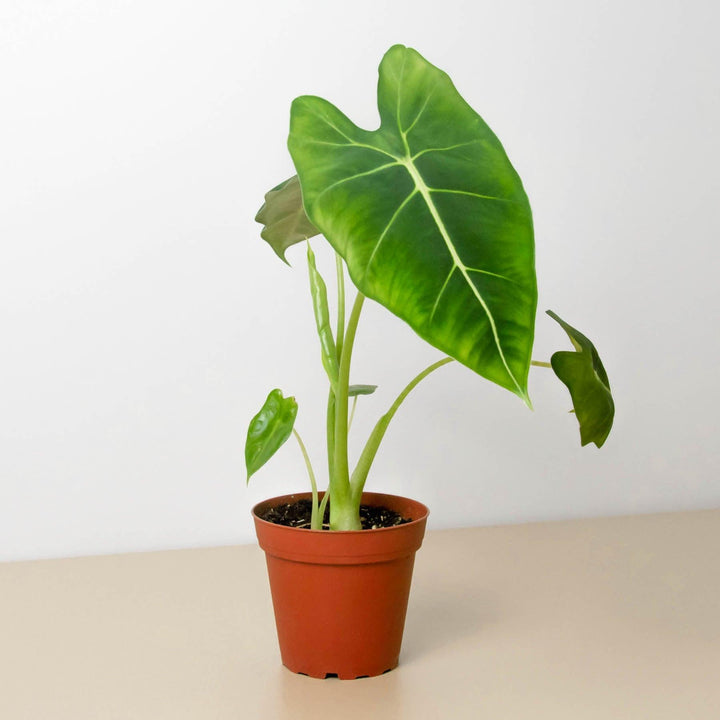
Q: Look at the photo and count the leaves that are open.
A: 5